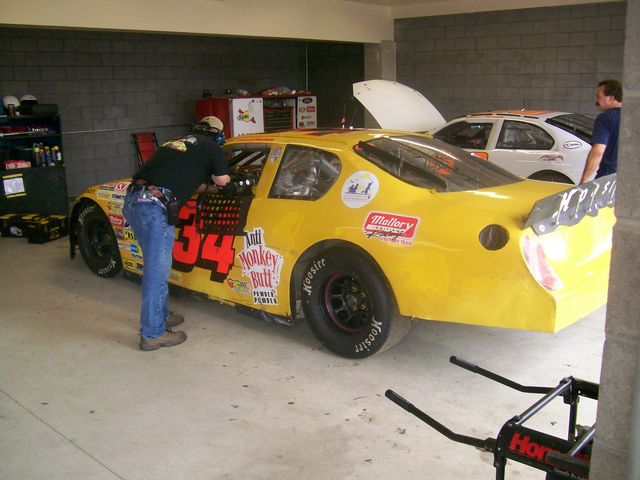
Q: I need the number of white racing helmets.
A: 2